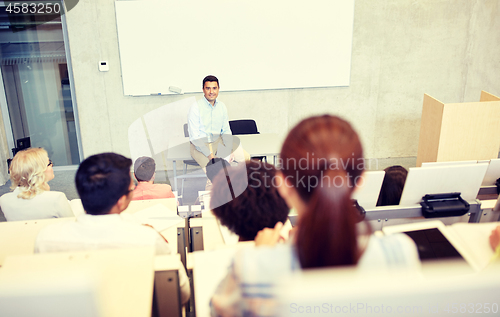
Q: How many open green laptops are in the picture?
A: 0